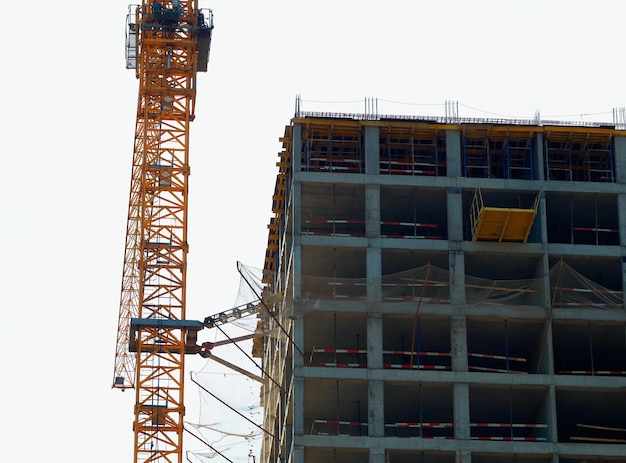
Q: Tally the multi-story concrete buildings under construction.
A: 1